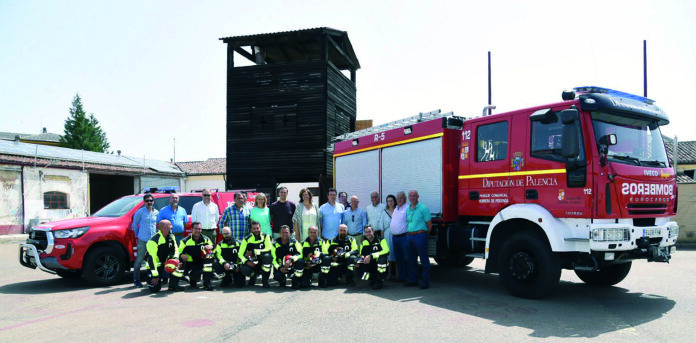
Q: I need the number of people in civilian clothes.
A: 15